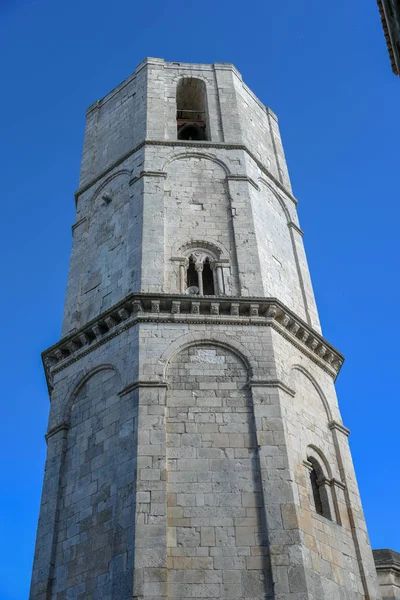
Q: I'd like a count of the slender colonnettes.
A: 3